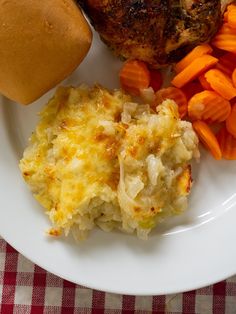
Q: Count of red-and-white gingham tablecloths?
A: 1